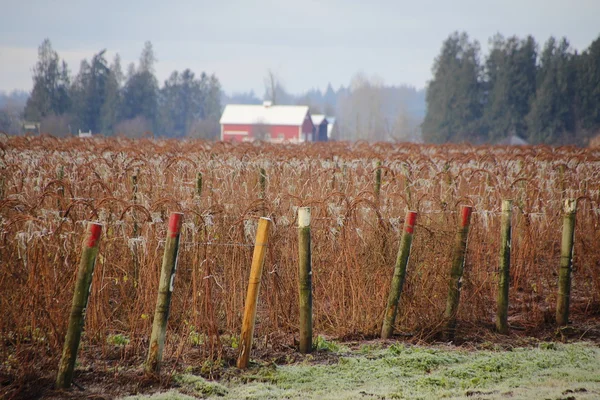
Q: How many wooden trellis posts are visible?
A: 8